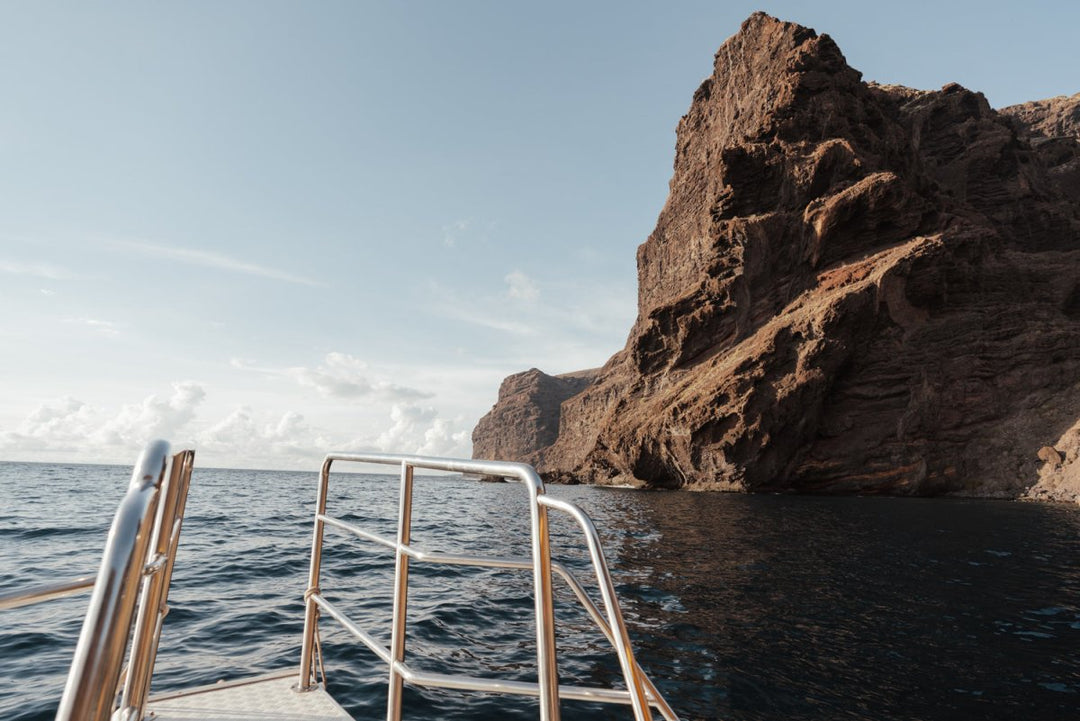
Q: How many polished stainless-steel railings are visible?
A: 2